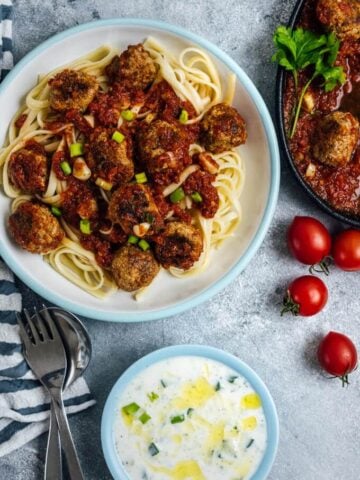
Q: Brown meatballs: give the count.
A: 12